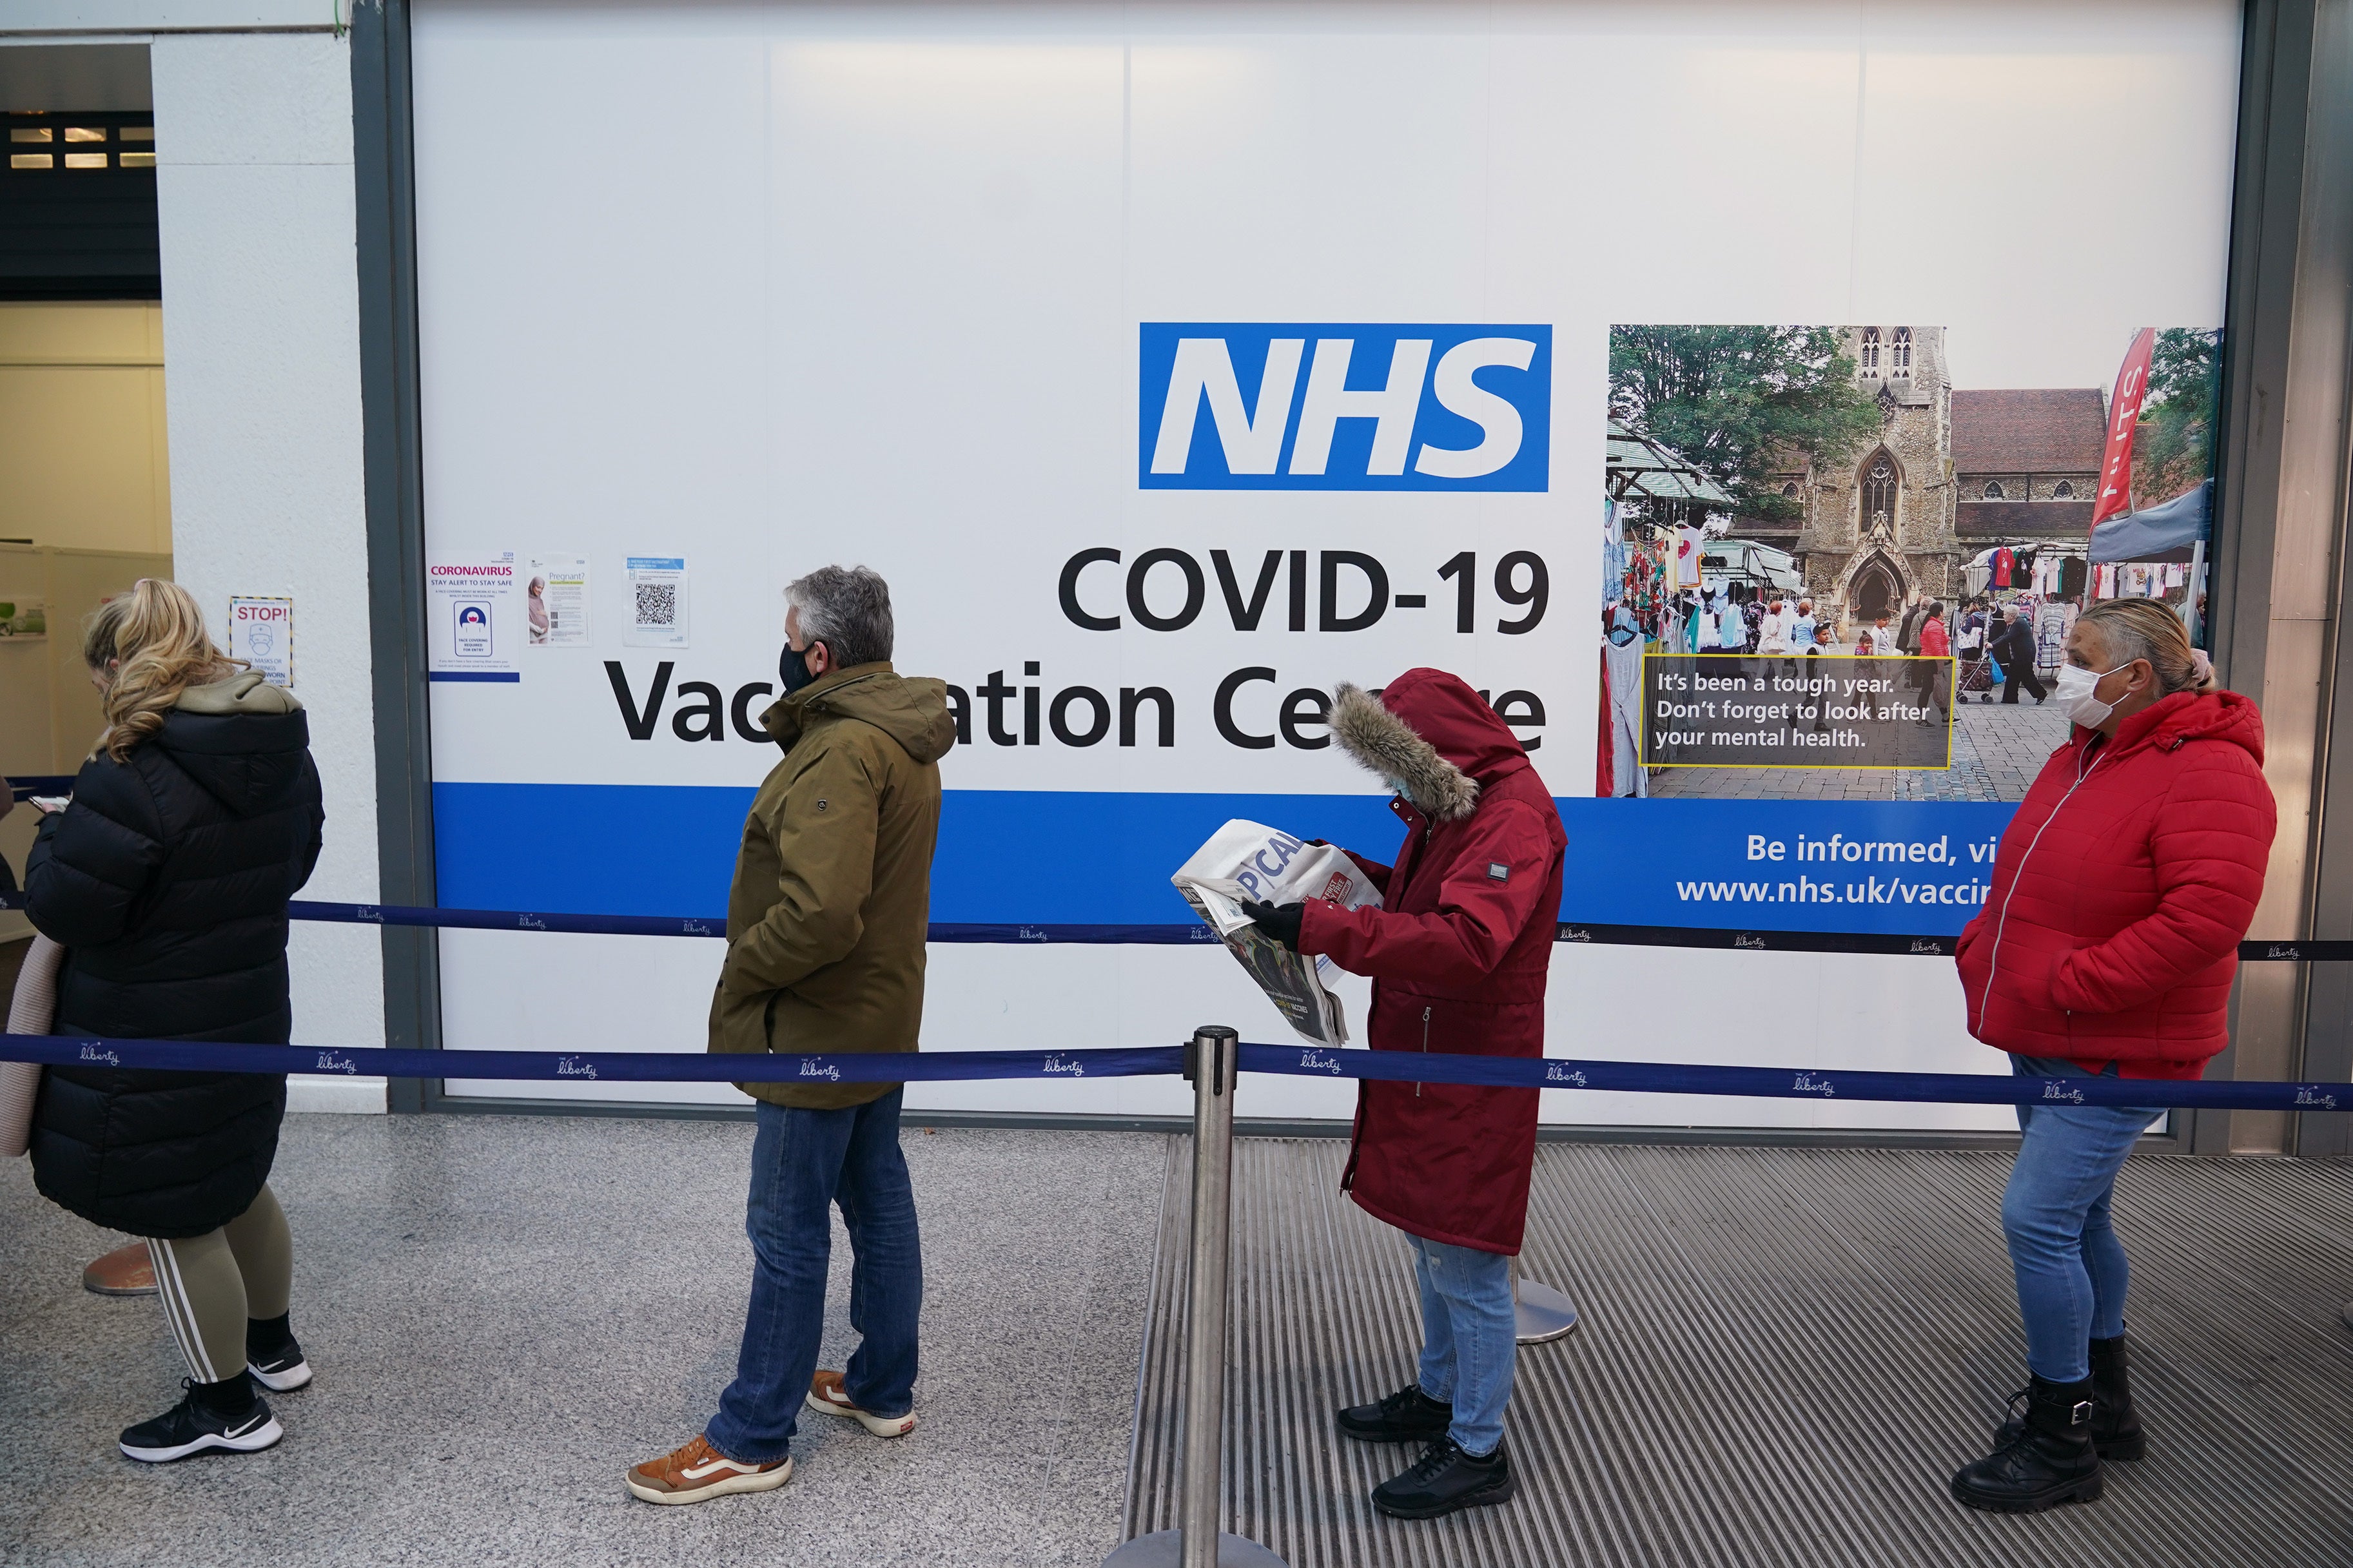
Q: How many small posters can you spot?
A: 4